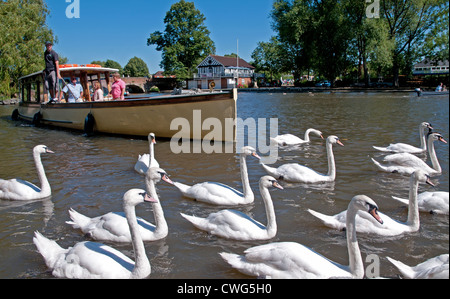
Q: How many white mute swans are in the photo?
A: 14